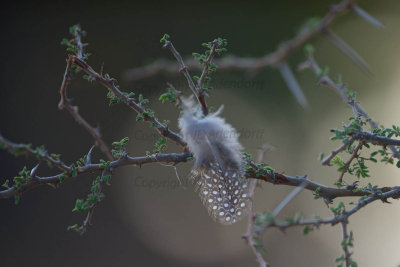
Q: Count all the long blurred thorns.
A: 4